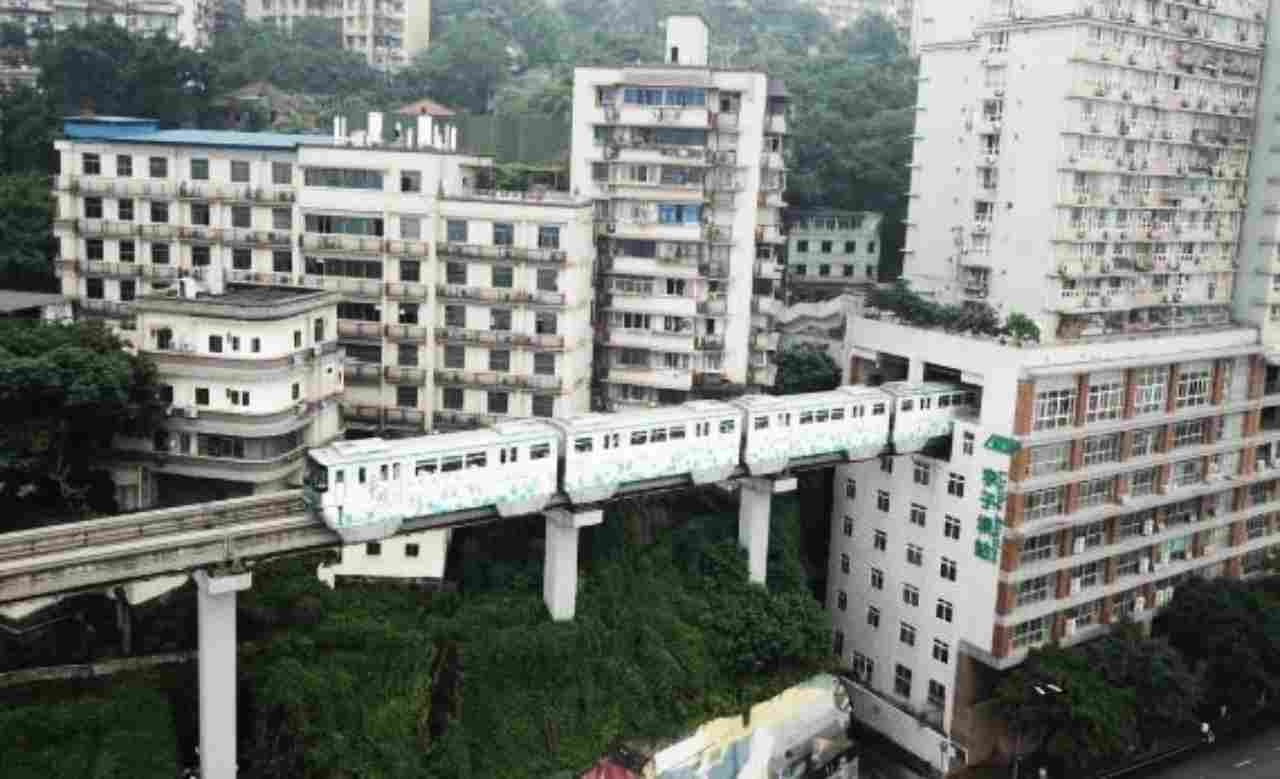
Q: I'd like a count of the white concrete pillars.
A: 3